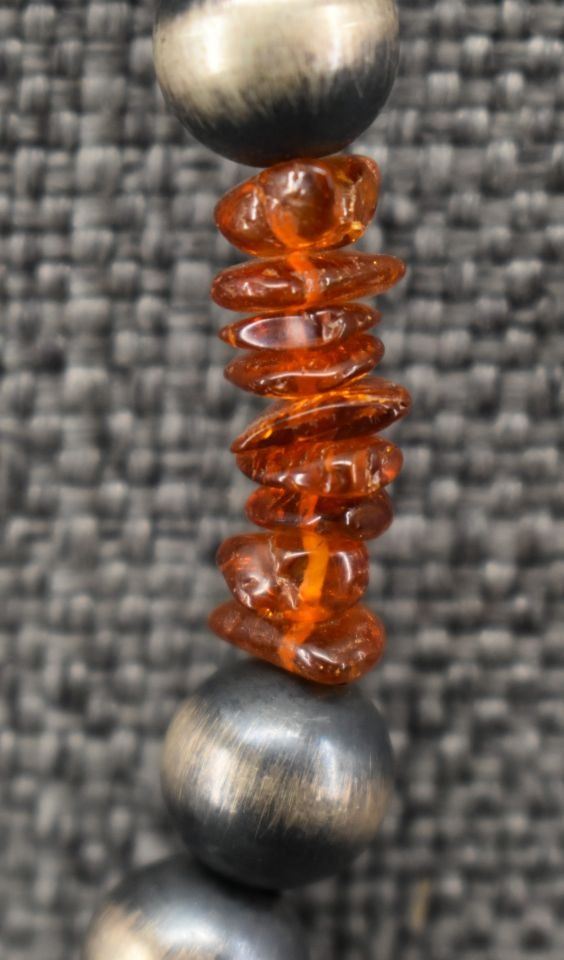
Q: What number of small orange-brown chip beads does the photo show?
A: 9